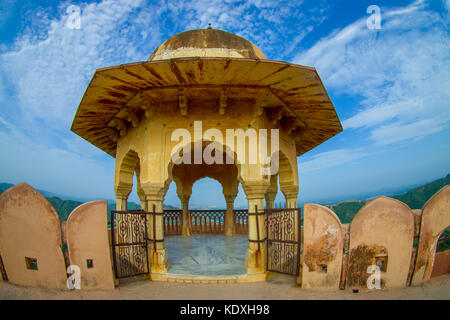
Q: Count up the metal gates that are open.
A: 2